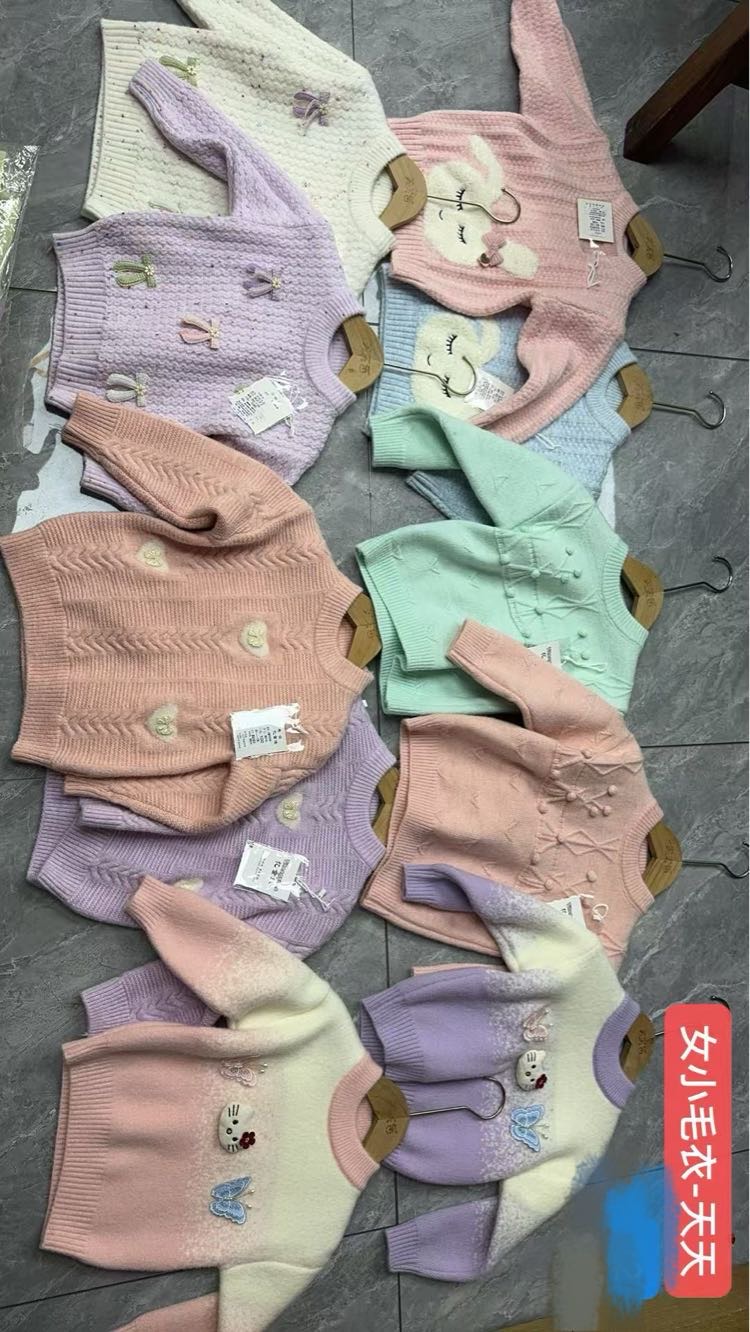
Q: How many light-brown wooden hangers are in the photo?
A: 10